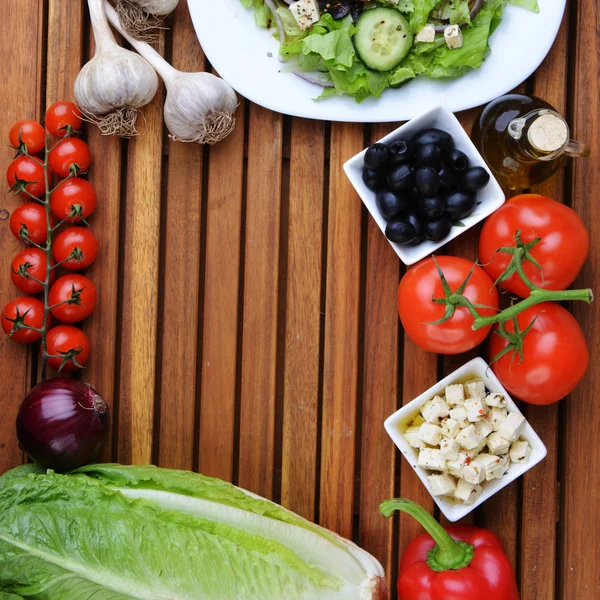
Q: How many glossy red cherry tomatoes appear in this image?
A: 11